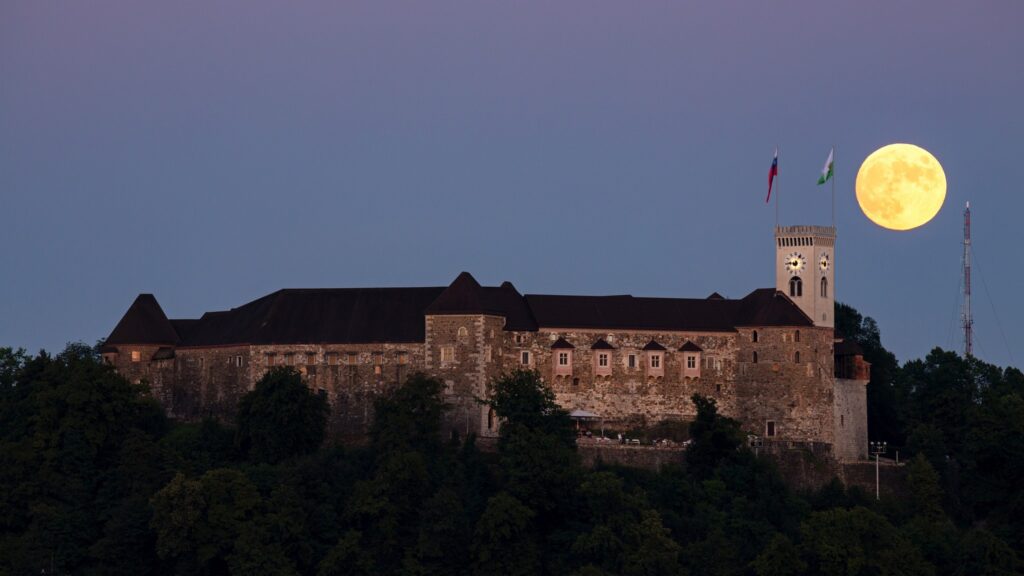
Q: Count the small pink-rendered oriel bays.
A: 4